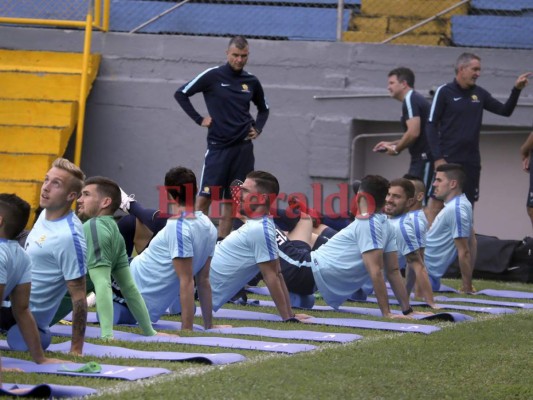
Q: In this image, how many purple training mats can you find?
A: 10